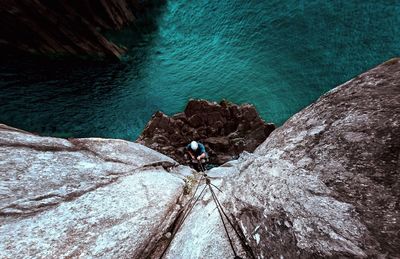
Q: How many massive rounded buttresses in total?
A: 2